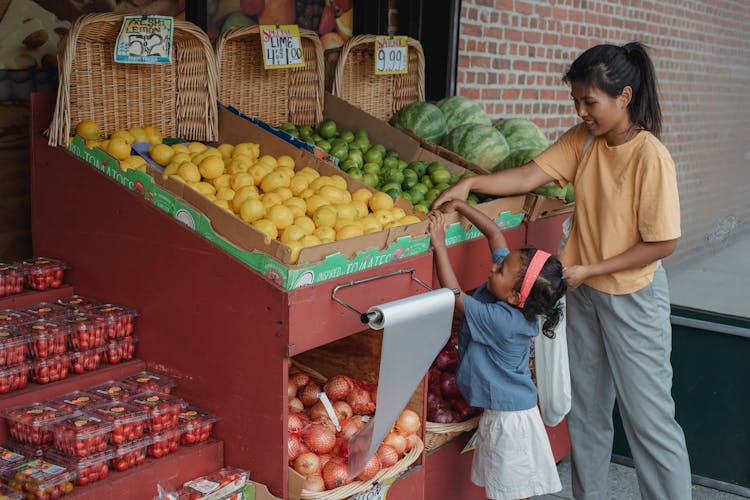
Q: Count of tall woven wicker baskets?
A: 3